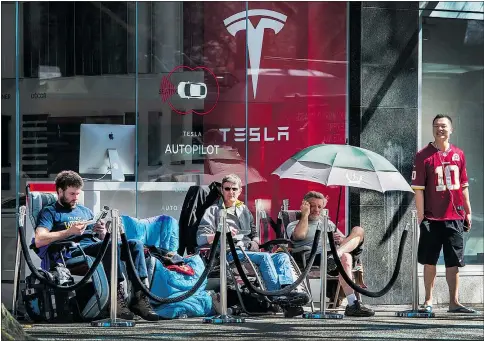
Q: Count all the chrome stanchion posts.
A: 5